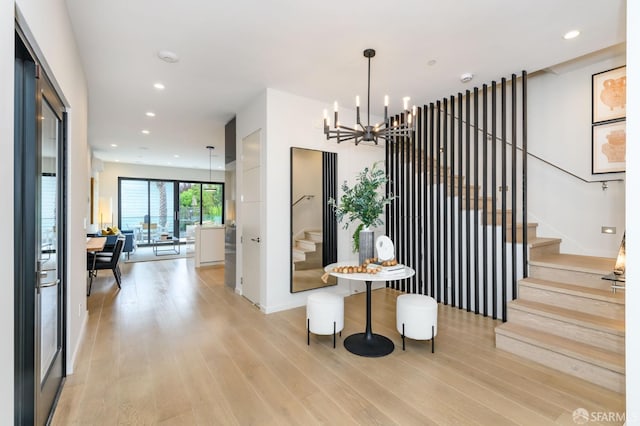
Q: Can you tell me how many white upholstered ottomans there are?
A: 2